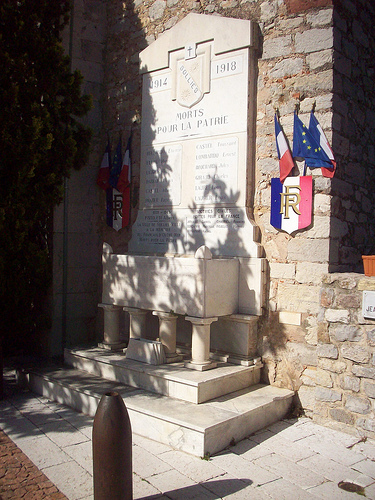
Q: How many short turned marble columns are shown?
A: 4